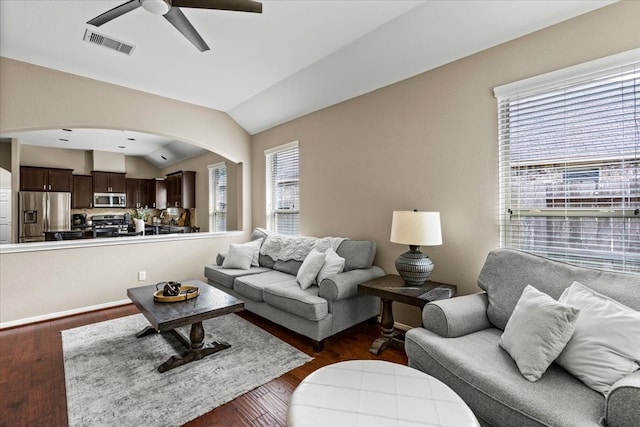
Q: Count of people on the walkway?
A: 0